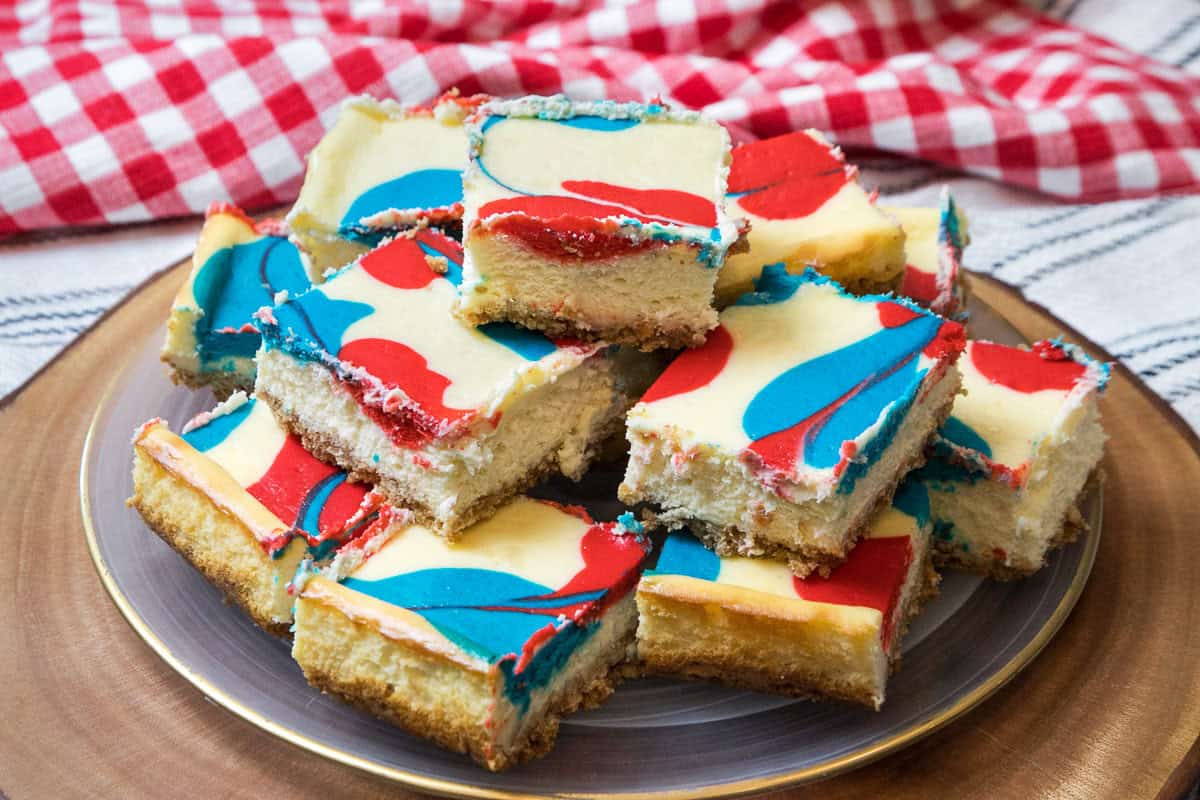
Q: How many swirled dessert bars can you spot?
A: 11